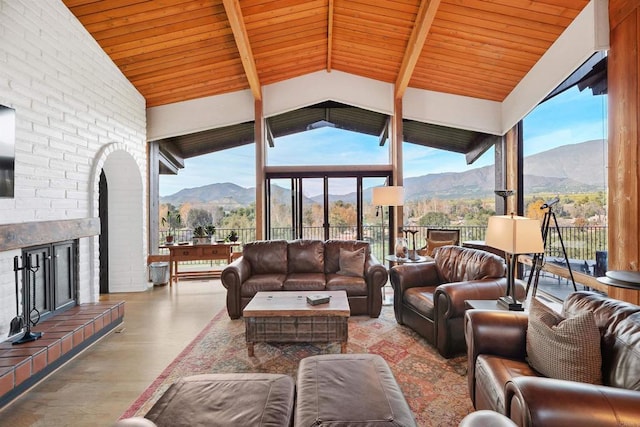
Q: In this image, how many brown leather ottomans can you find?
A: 2